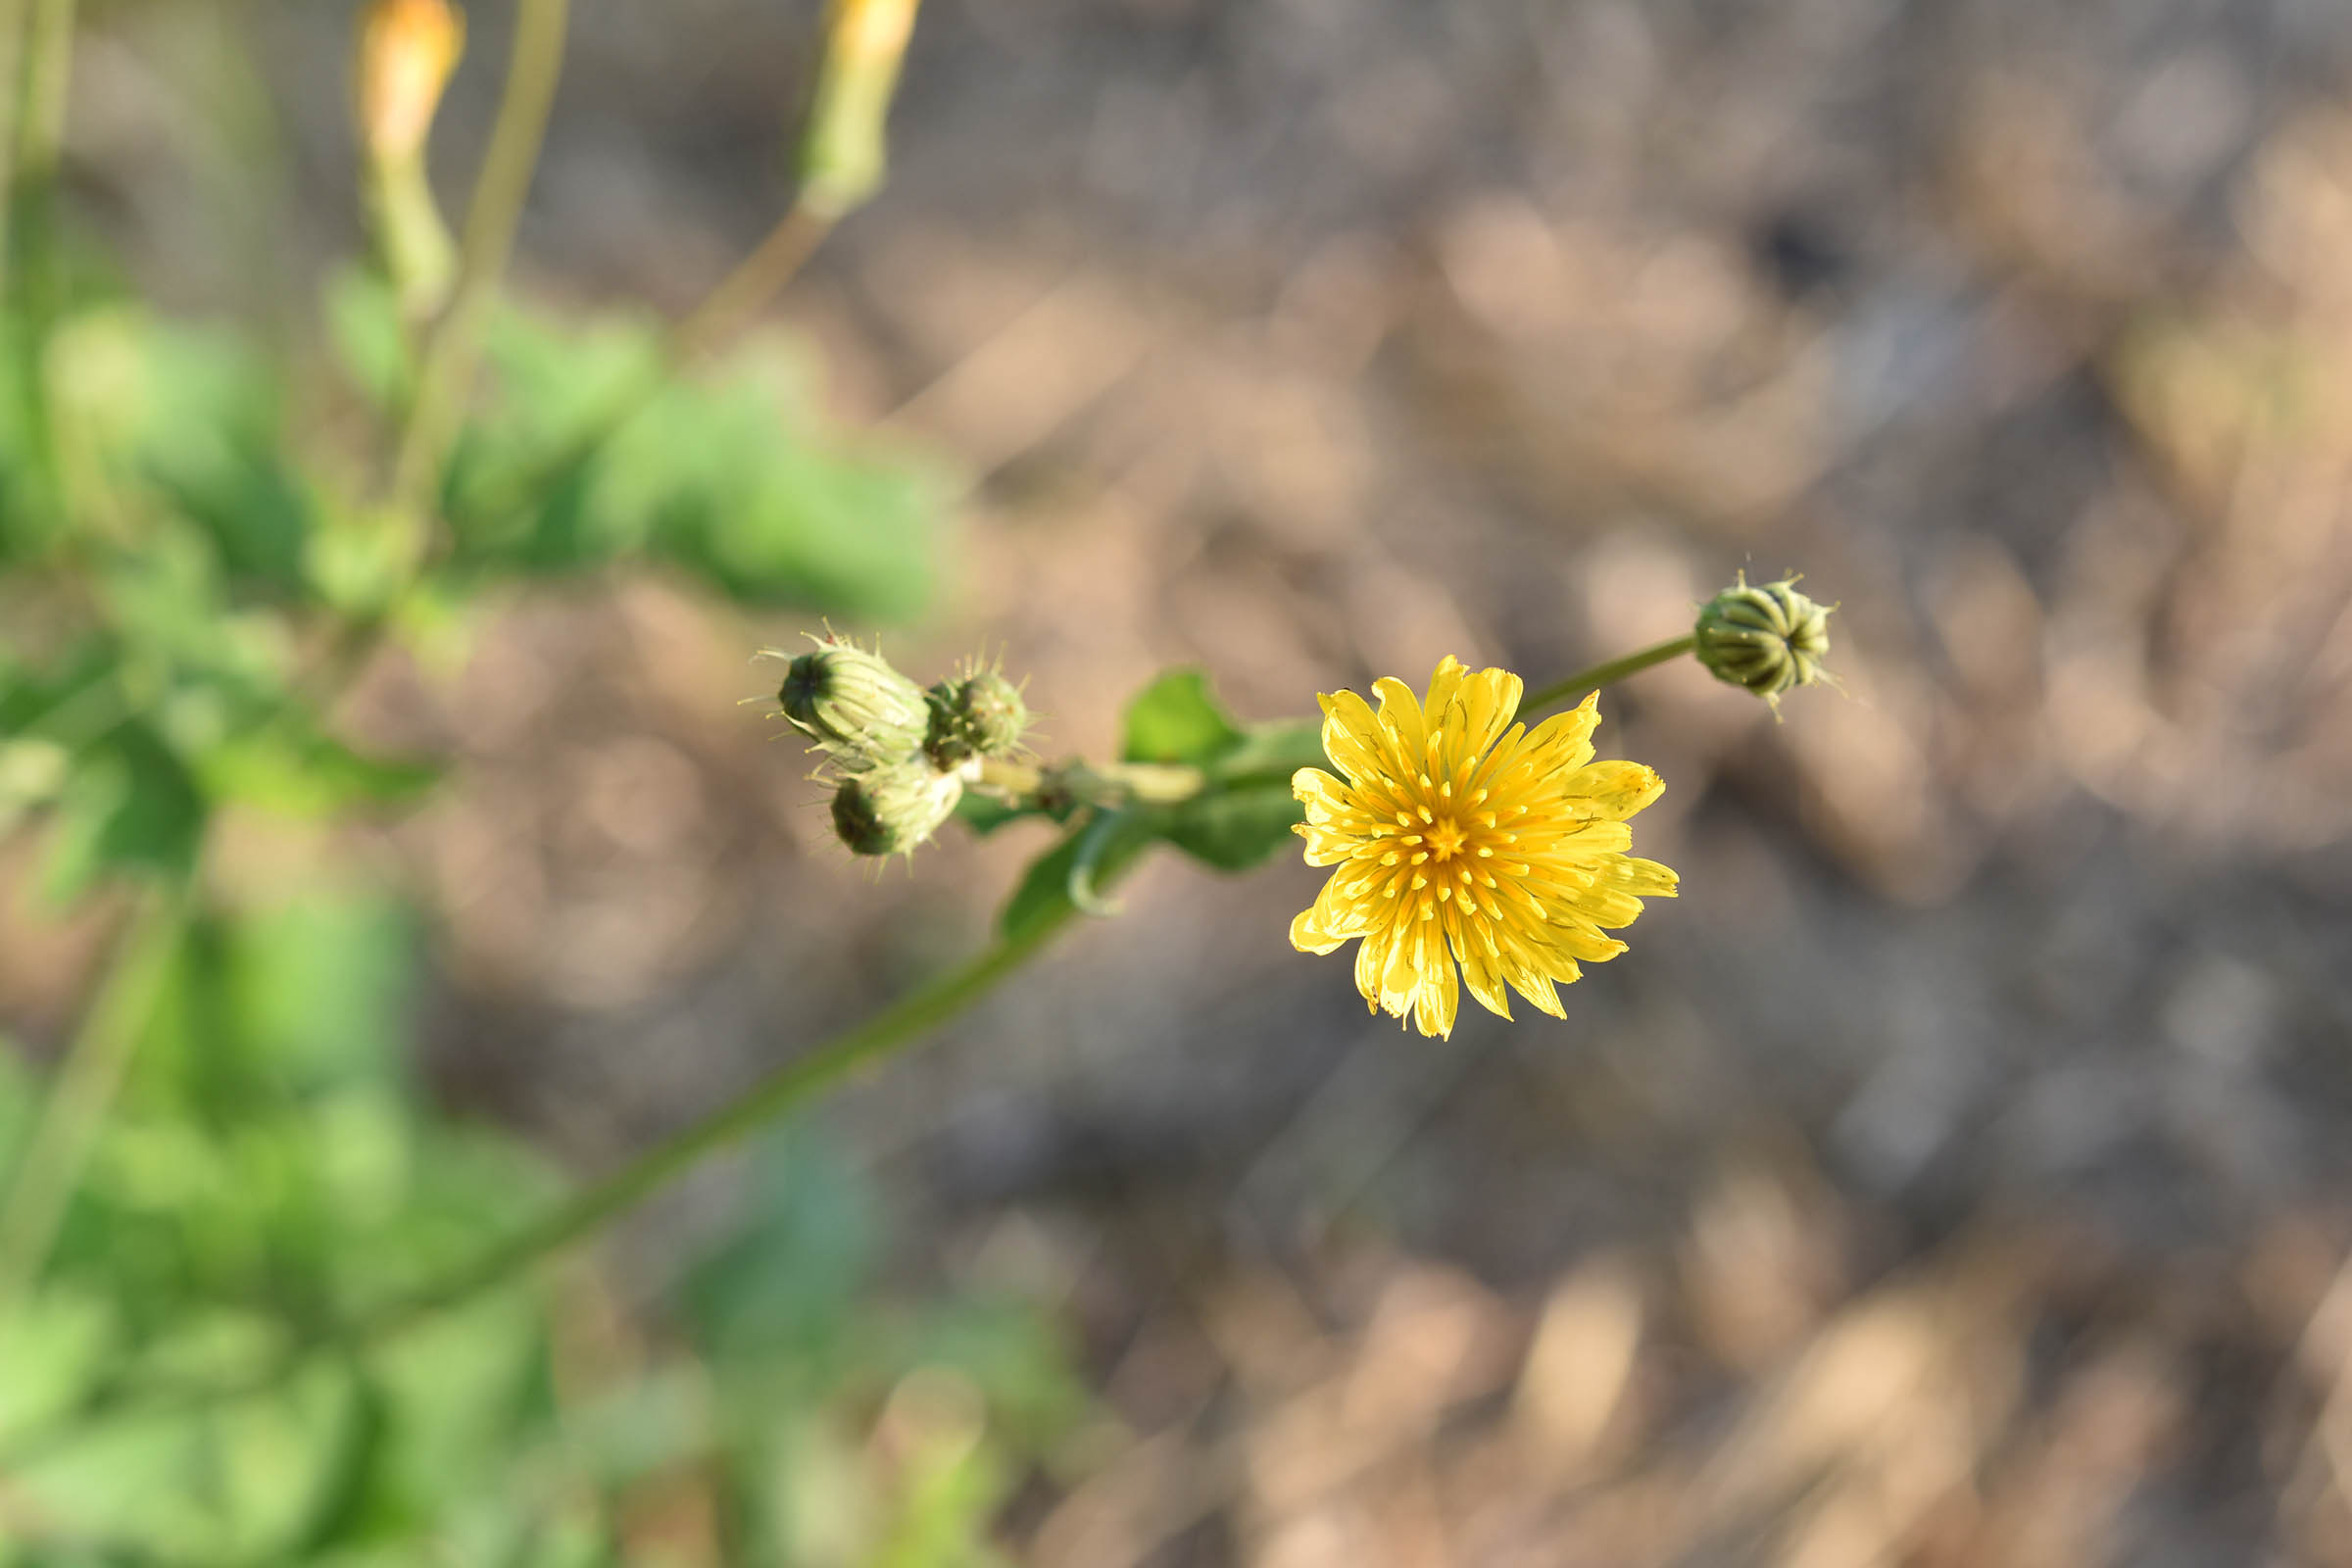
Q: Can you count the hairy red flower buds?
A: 0